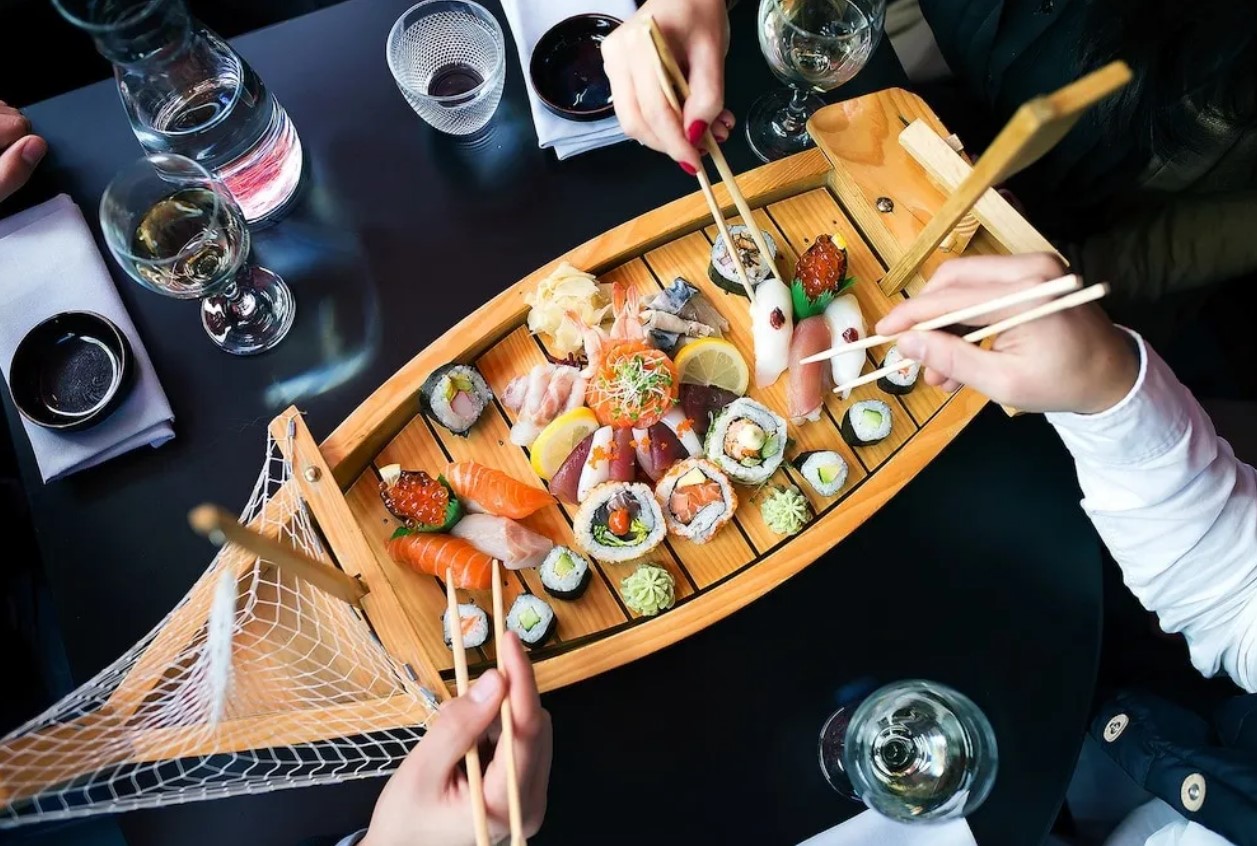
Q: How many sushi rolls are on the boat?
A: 11